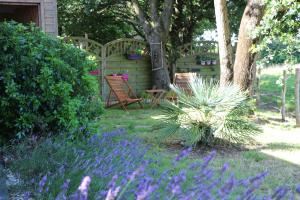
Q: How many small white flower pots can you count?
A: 3